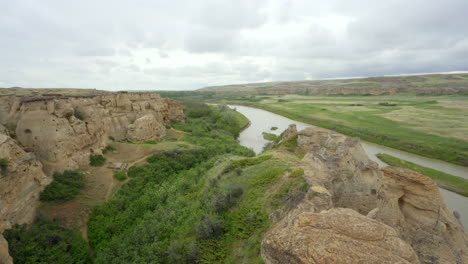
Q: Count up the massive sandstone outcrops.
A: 2